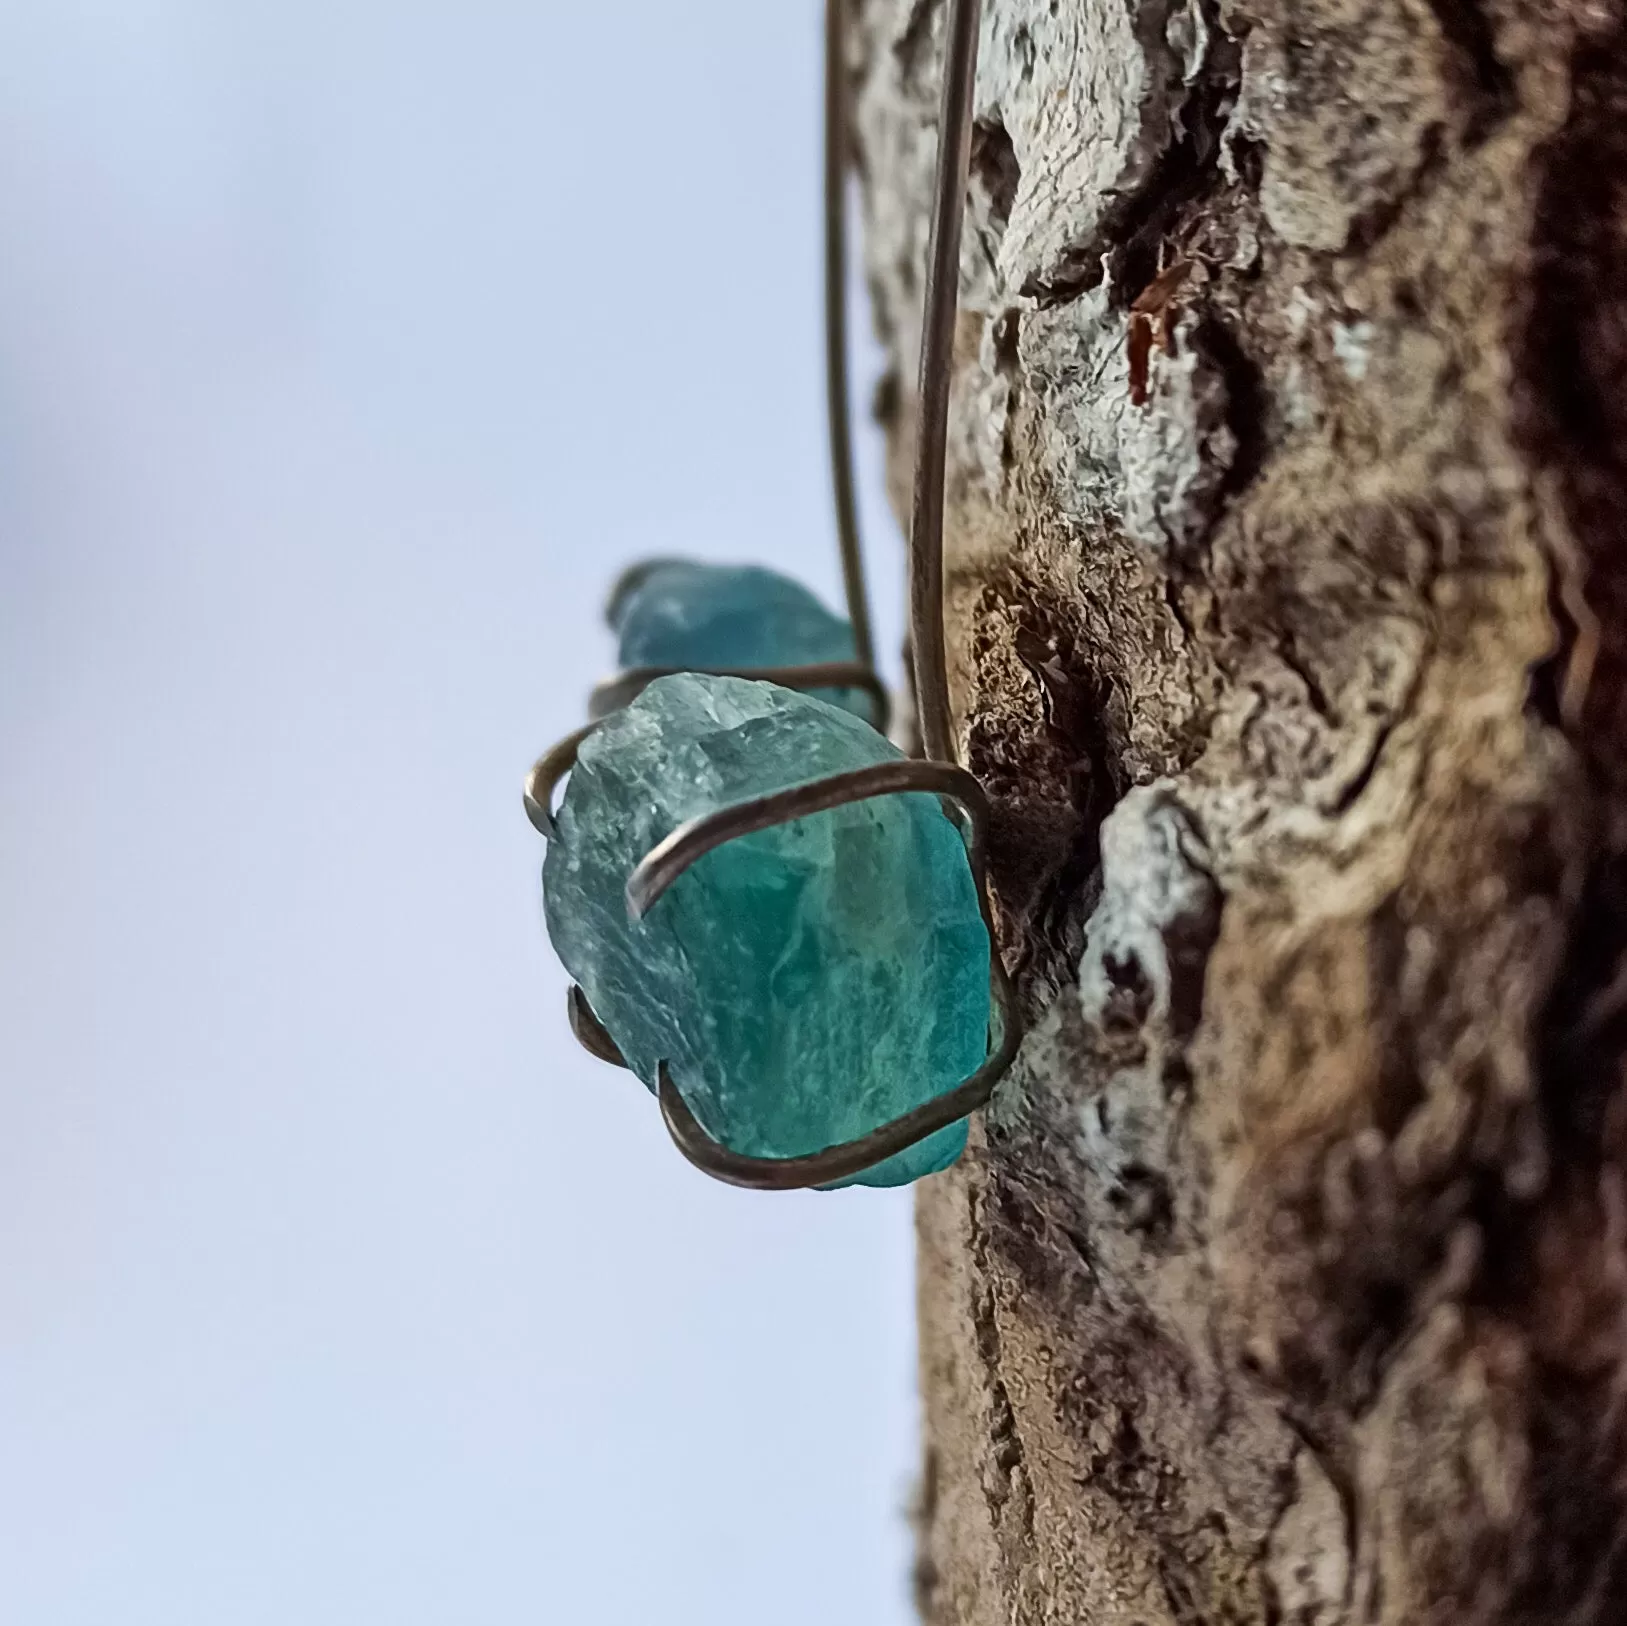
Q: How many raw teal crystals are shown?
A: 2